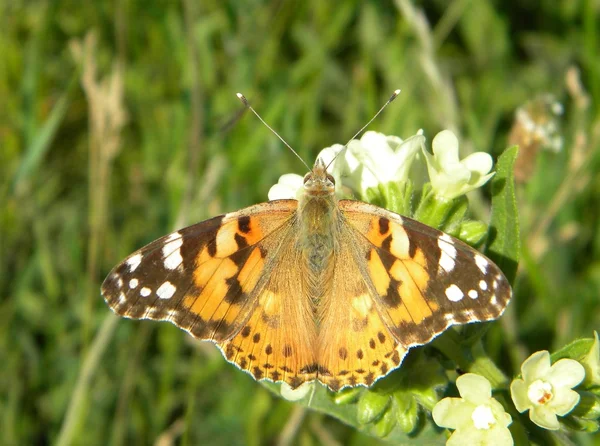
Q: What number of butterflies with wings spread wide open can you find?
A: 1